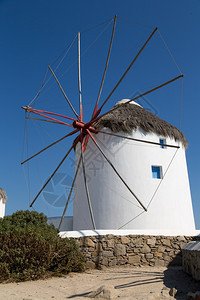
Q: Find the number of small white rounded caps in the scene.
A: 1